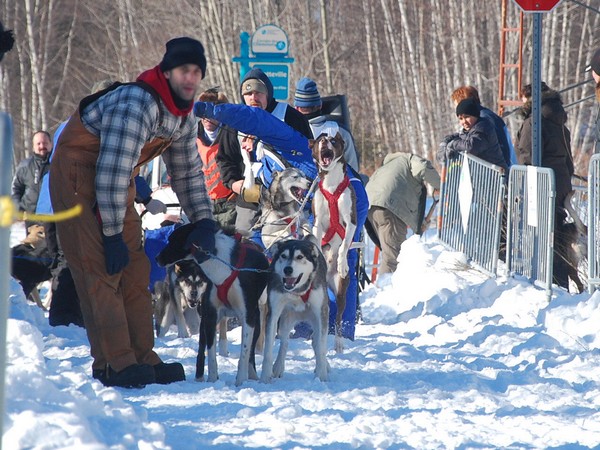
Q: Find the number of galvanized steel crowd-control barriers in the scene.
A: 3